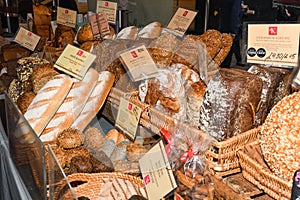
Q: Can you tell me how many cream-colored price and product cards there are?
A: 9